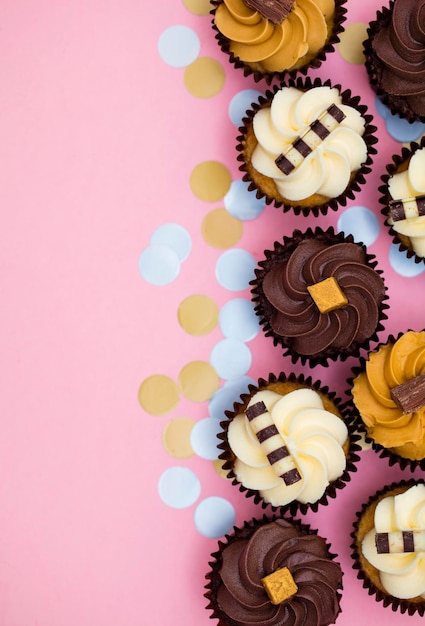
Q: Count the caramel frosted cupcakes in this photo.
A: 2